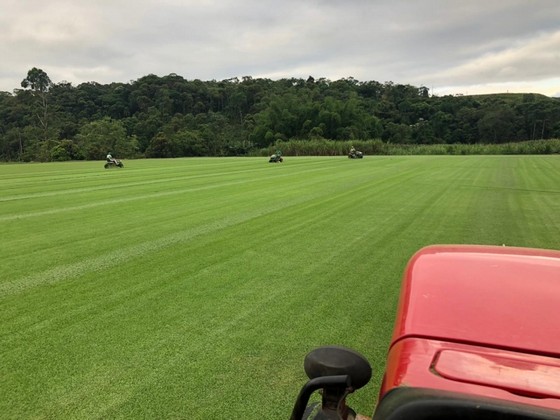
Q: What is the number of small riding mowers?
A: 3